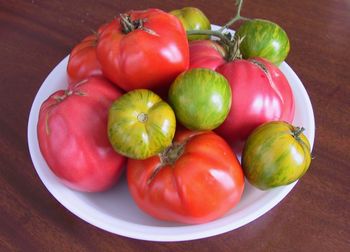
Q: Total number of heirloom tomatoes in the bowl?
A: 10